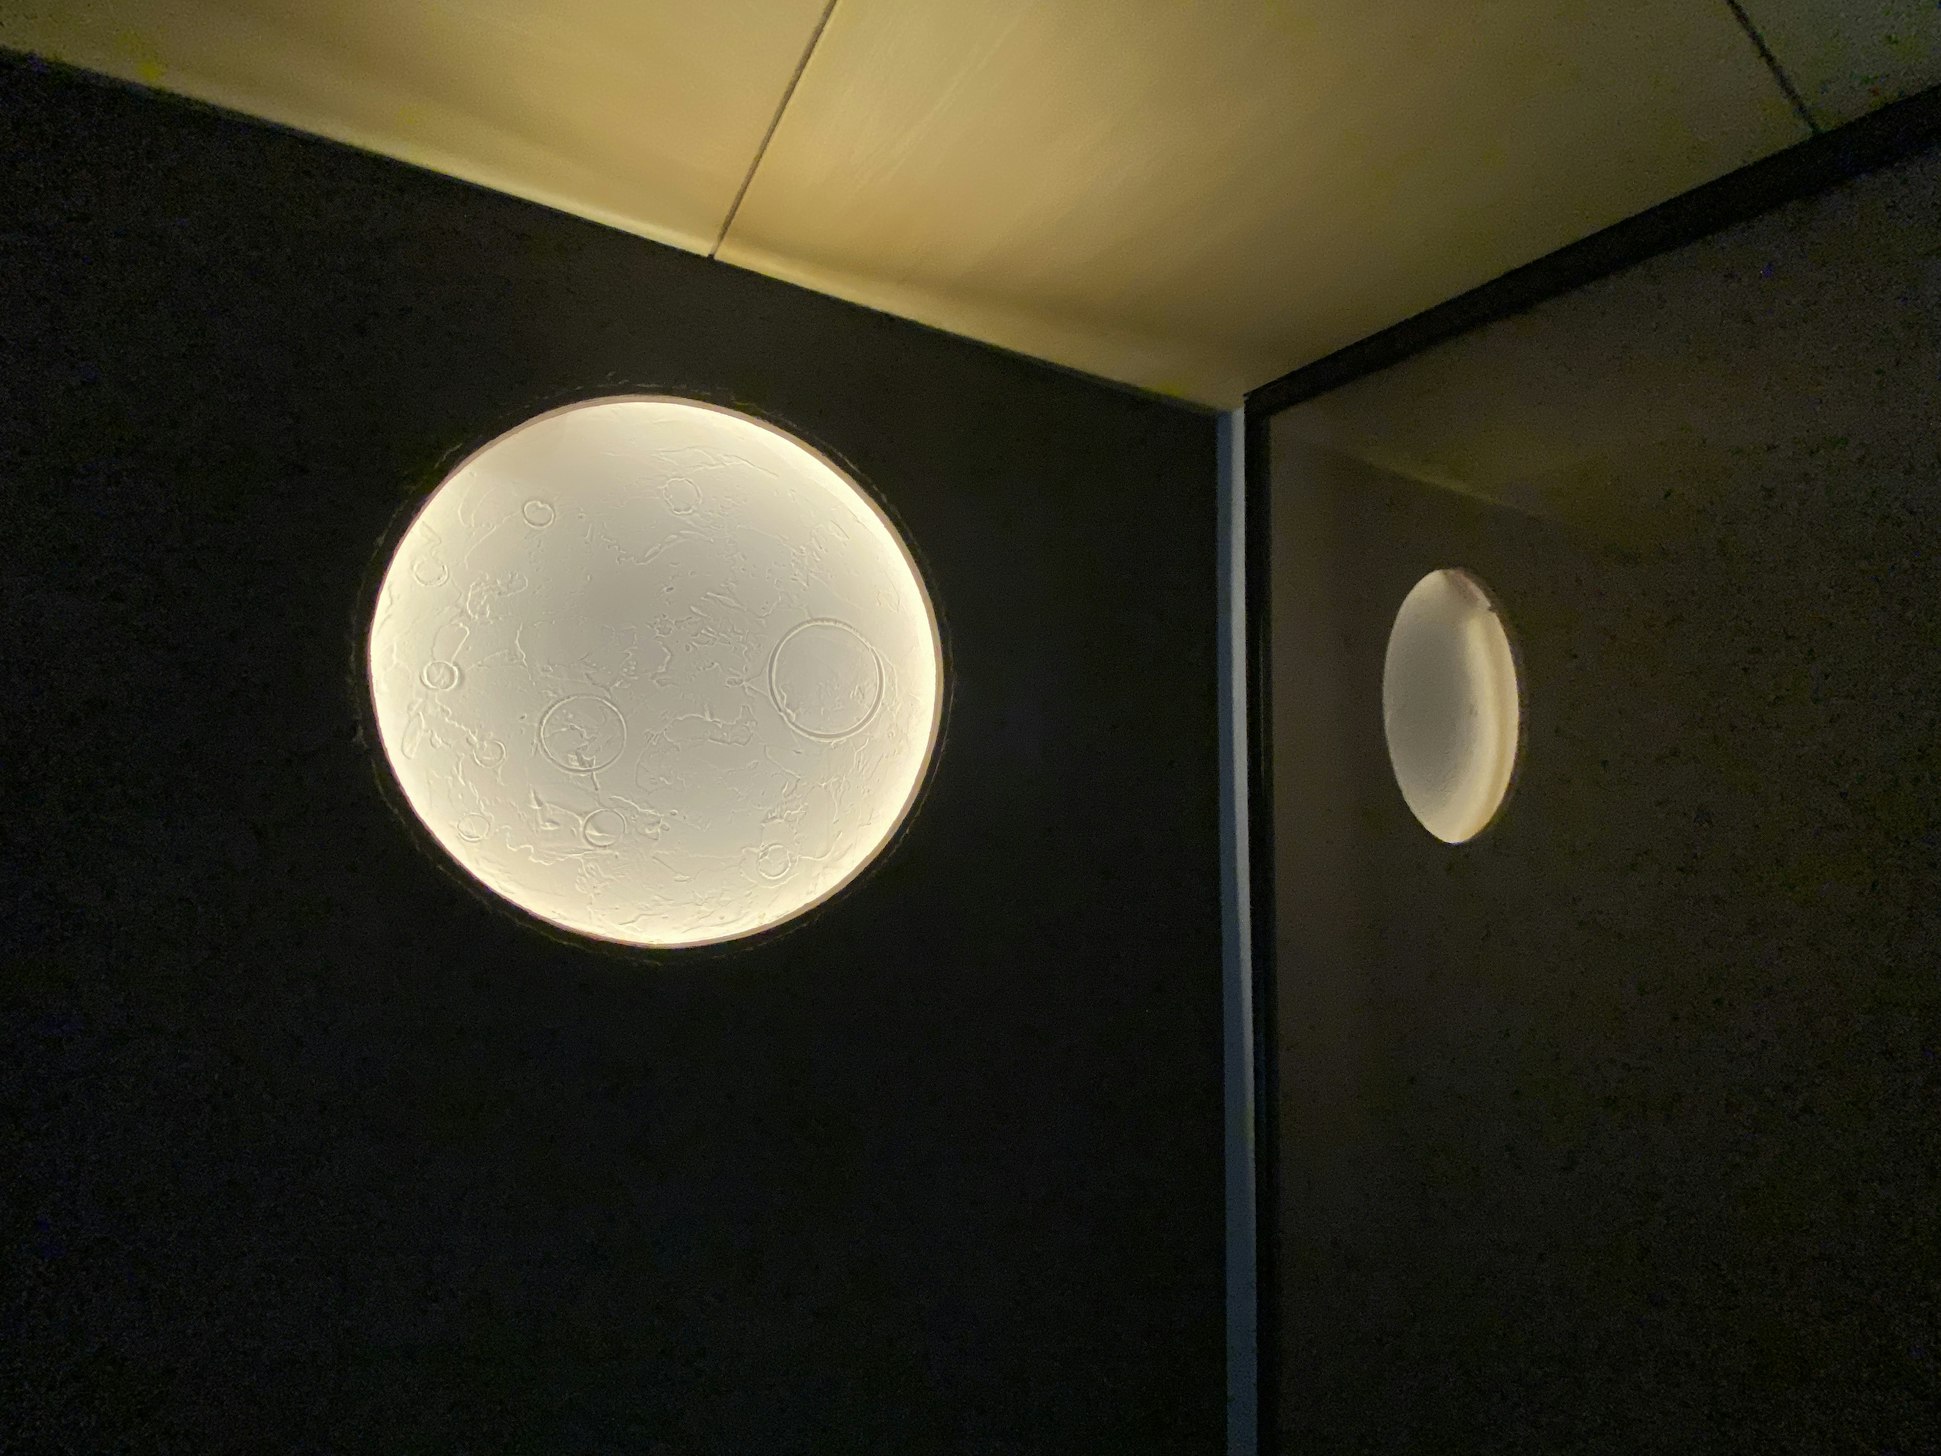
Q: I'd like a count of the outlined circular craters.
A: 10